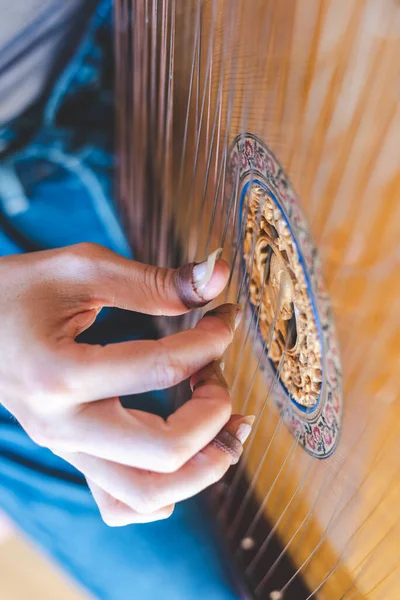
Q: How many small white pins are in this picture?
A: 2